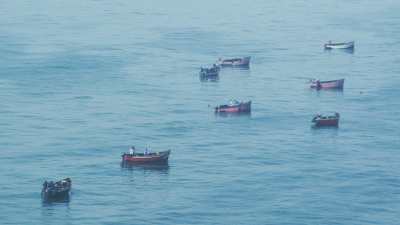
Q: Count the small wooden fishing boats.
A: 8